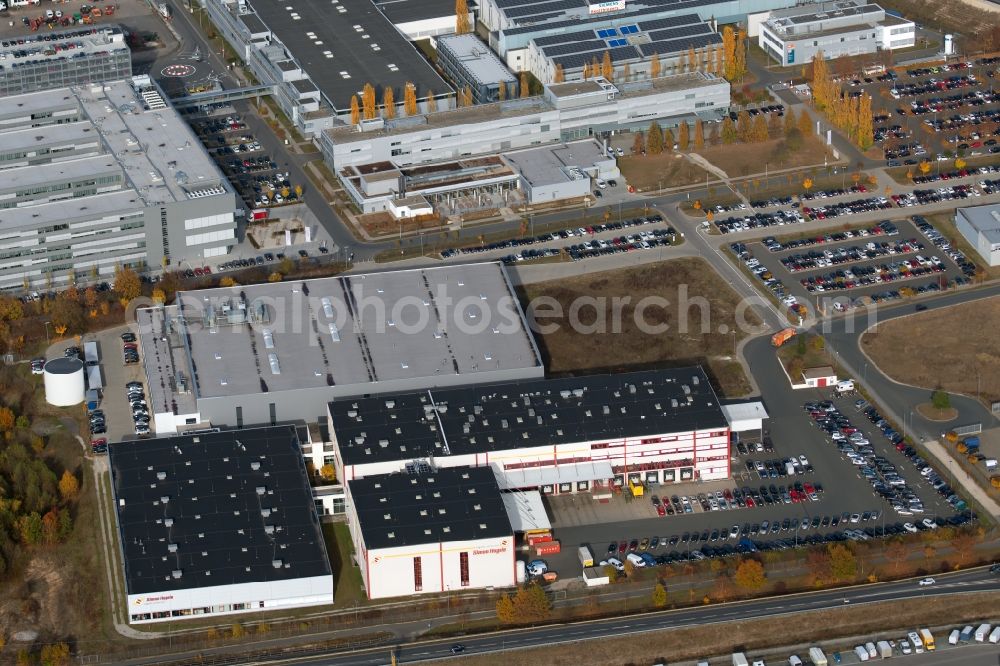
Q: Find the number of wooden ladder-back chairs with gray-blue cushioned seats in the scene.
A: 0